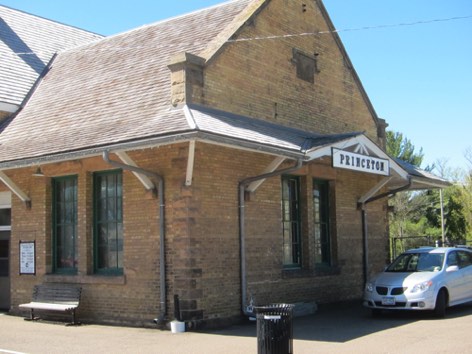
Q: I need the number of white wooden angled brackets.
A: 5